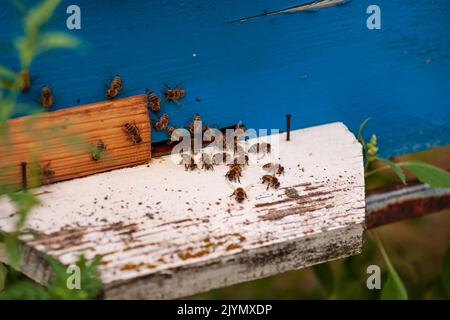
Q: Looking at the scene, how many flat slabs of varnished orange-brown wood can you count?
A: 1